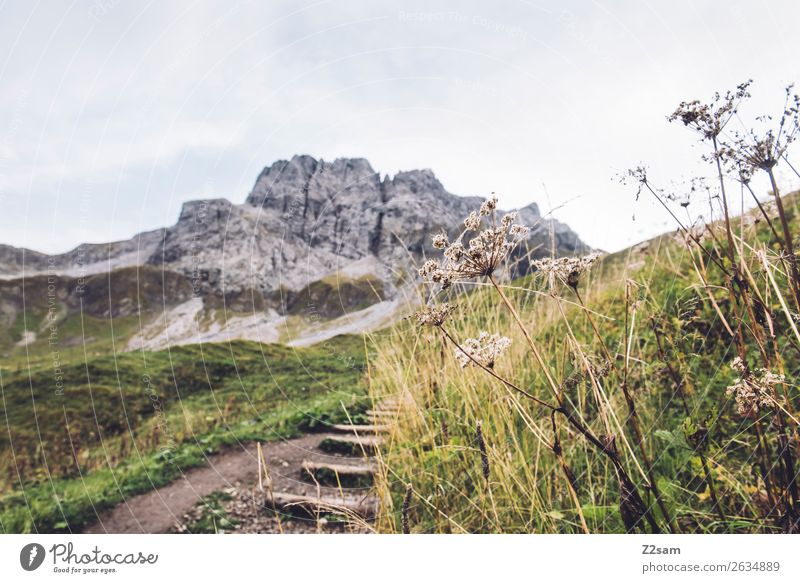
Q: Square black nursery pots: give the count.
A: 0